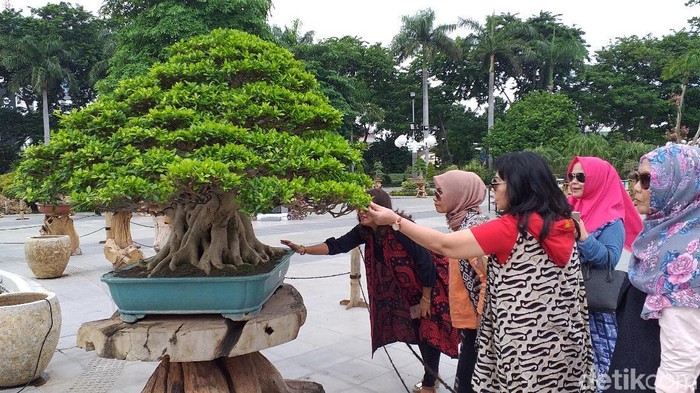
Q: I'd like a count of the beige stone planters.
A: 2